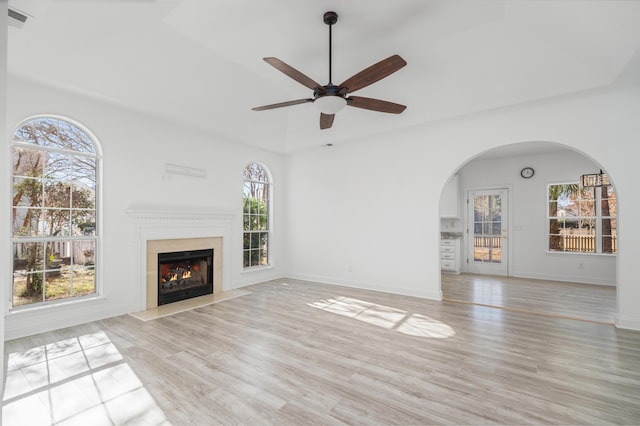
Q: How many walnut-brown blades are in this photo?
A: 5